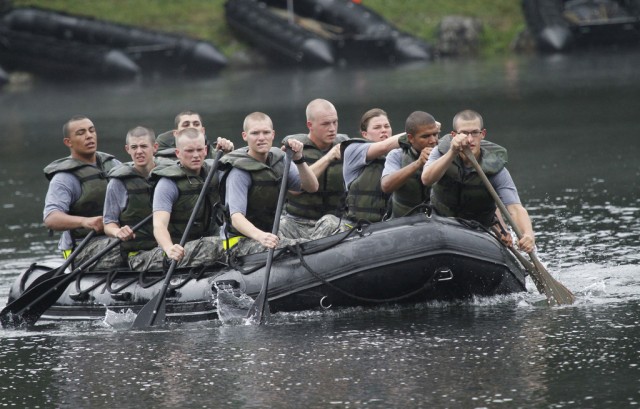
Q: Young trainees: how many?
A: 9